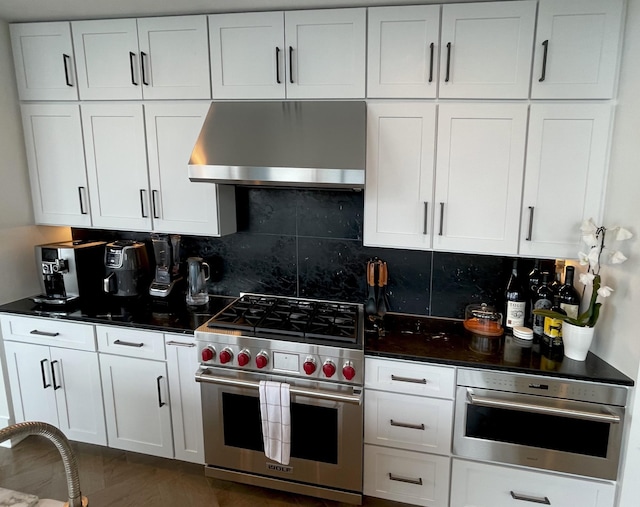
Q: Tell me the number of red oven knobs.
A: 7